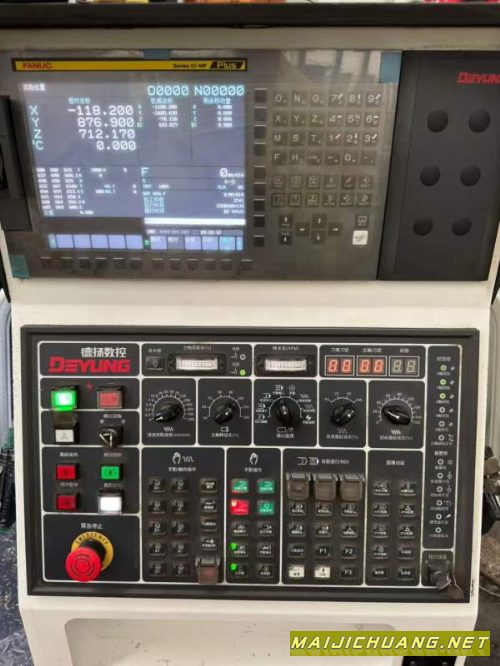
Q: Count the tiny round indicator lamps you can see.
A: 14